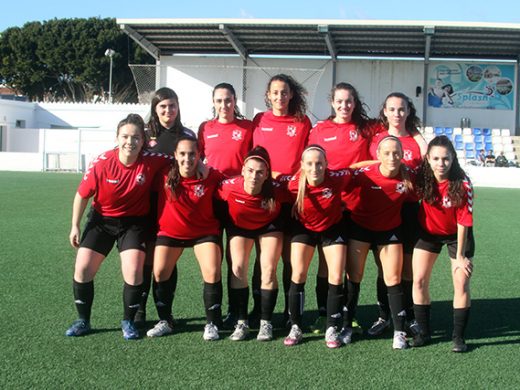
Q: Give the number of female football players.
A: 11